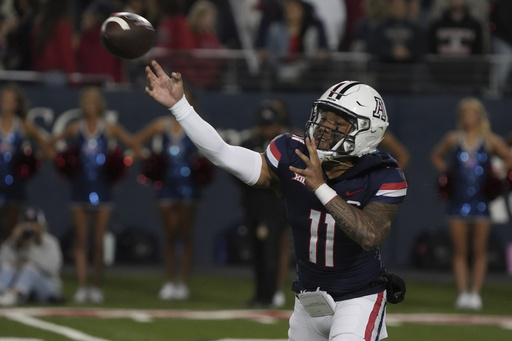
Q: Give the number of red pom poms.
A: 7